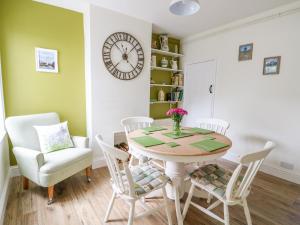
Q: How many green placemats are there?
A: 5